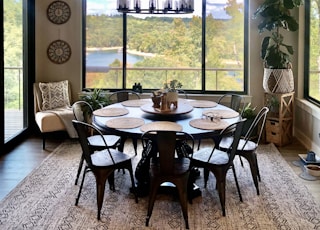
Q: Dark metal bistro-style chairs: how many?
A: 8